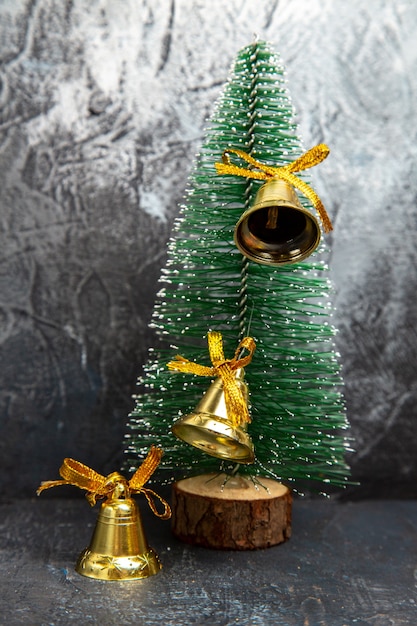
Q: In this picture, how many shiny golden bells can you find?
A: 3